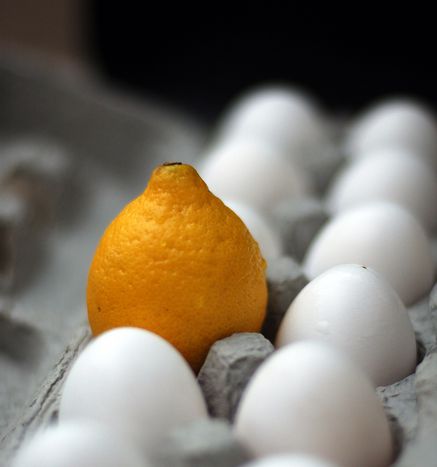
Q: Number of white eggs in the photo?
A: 11